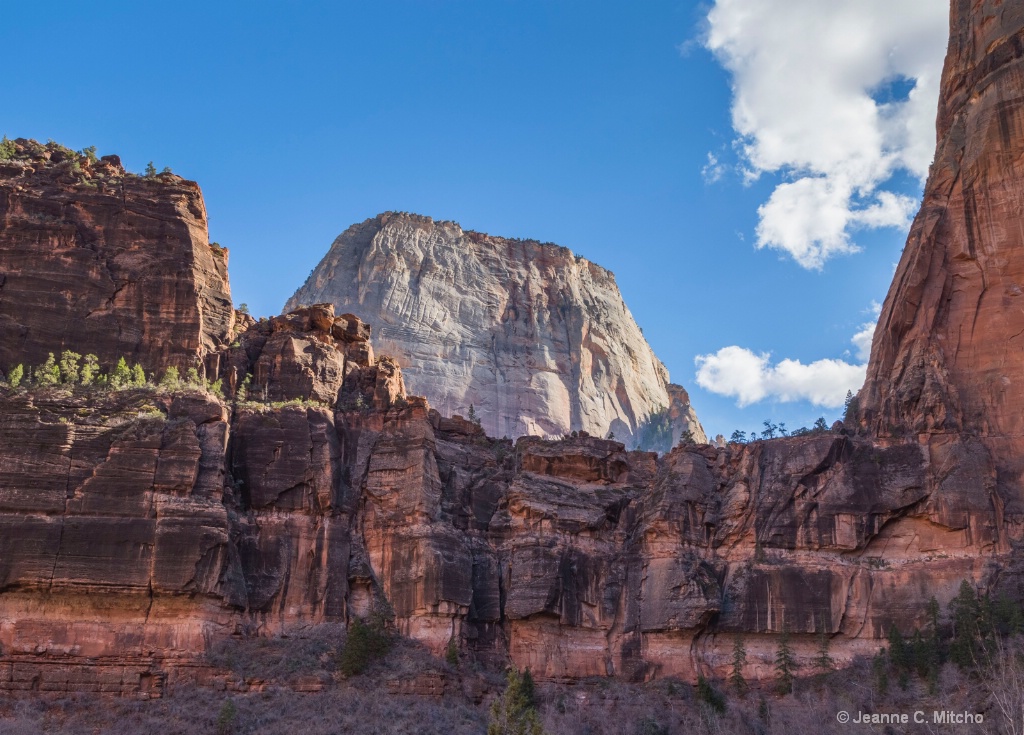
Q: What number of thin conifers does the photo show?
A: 3